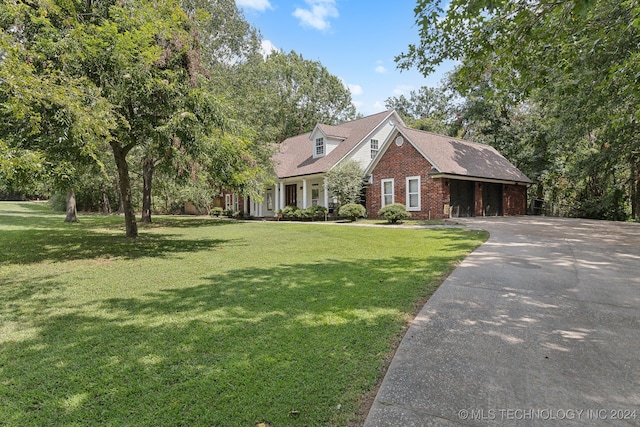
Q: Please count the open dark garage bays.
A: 2